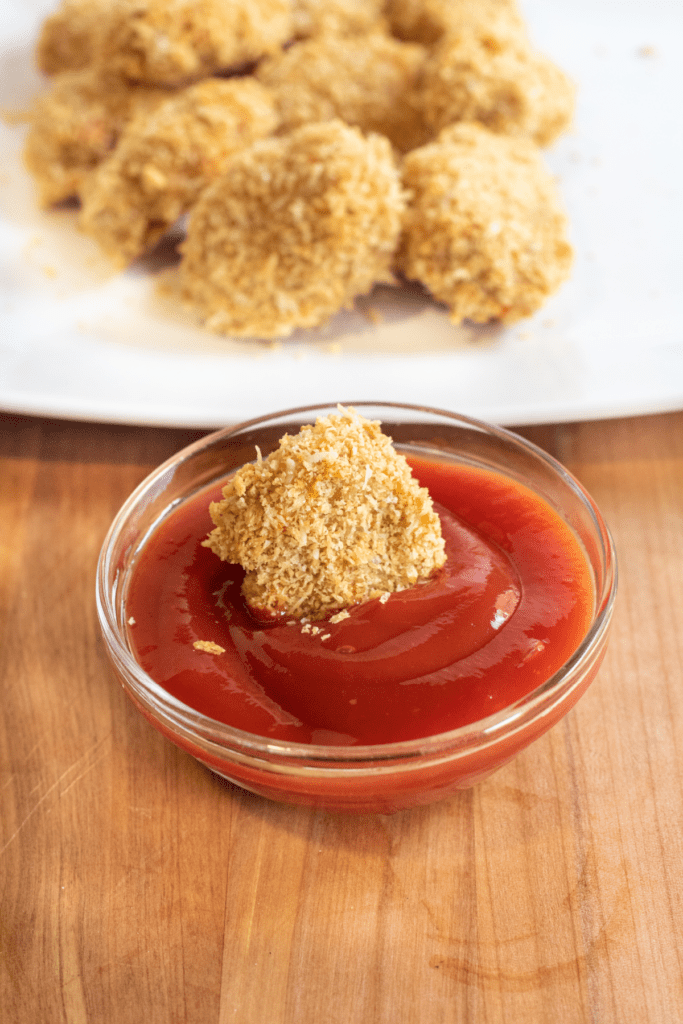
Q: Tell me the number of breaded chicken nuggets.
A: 11